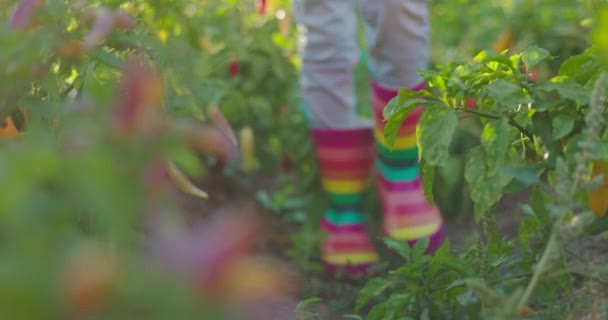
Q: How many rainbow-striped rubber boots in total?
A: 2